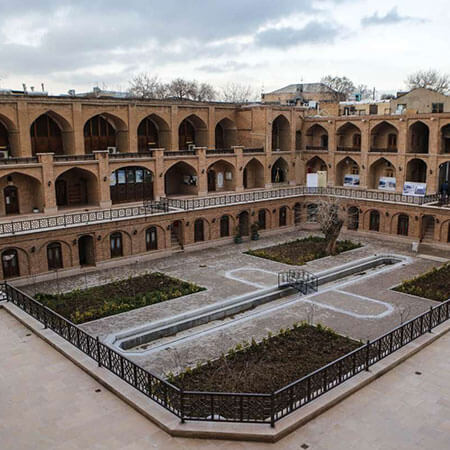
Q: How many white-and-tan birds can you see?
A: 0